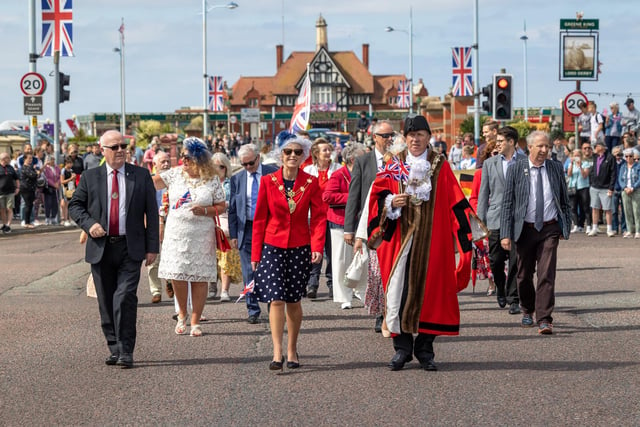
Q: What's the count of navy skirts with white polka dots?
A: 1